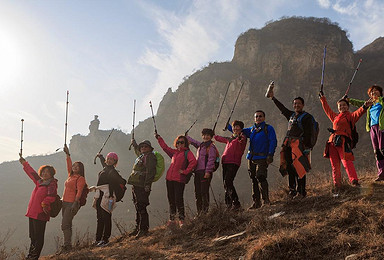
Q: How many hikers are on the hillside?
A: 11